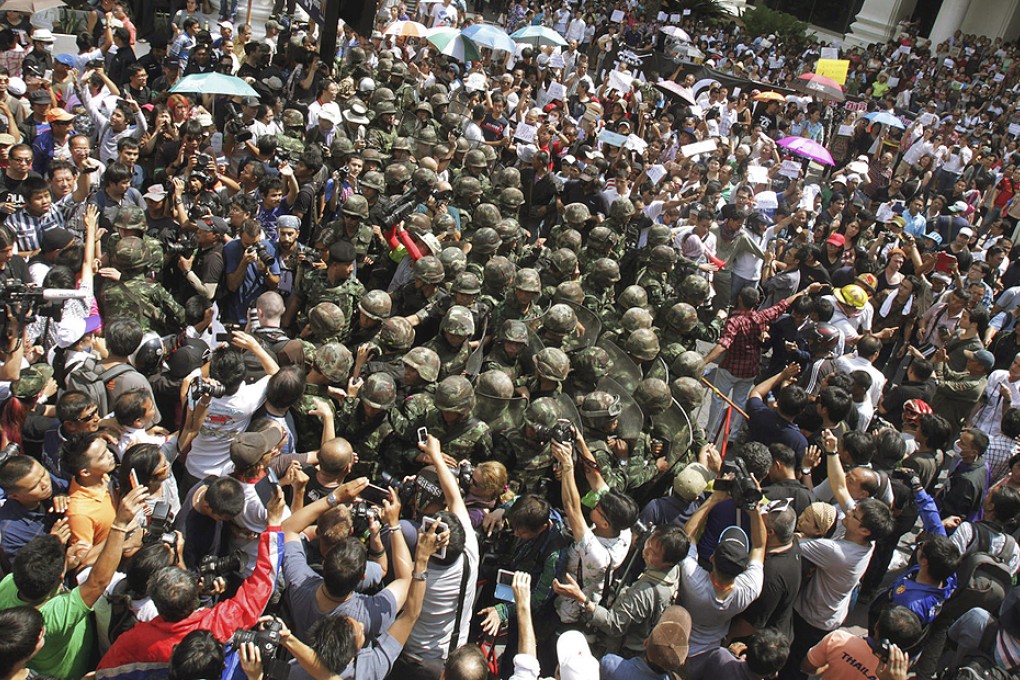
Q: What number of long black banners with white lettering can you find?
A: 1